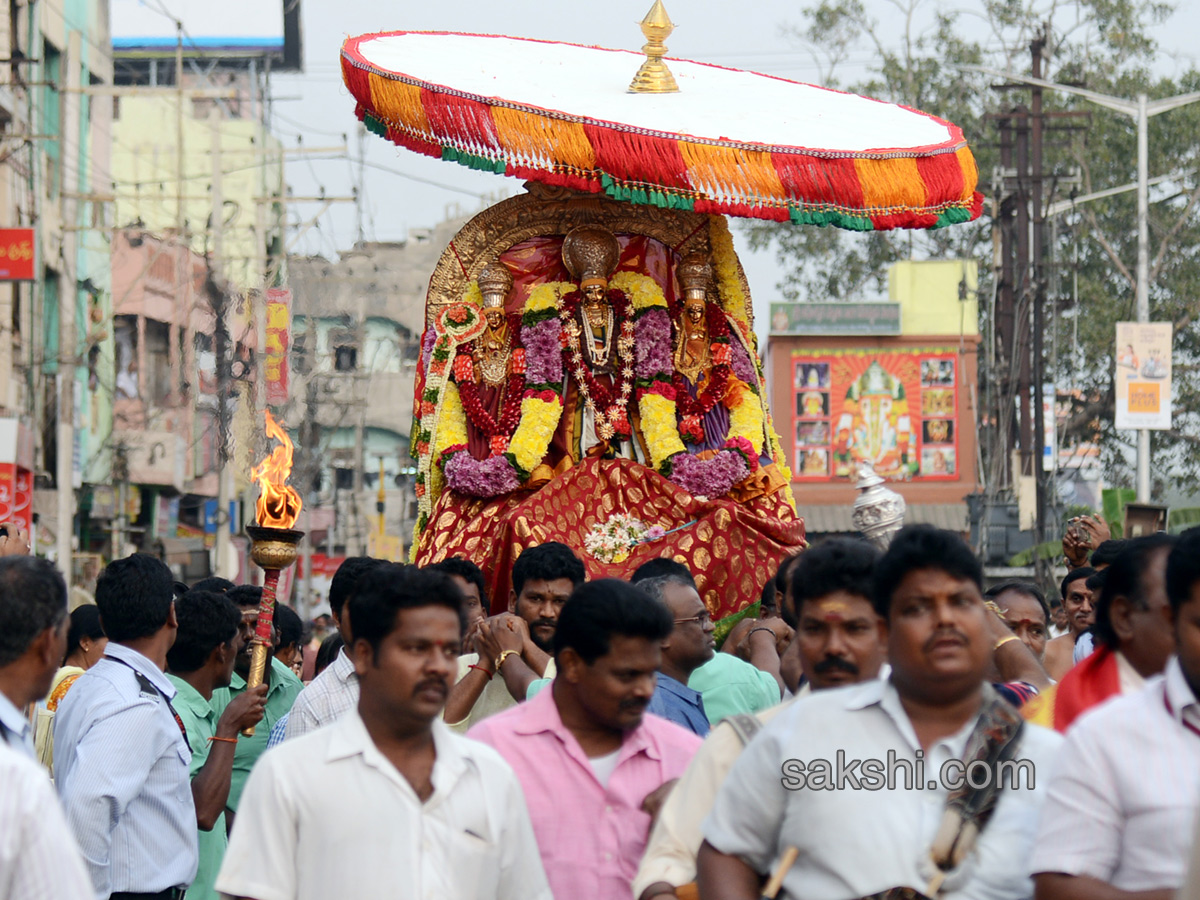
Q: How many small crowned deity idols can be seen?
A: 3